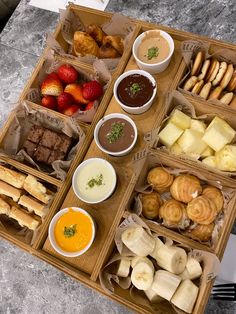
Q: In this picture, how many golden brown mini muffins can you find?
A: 7